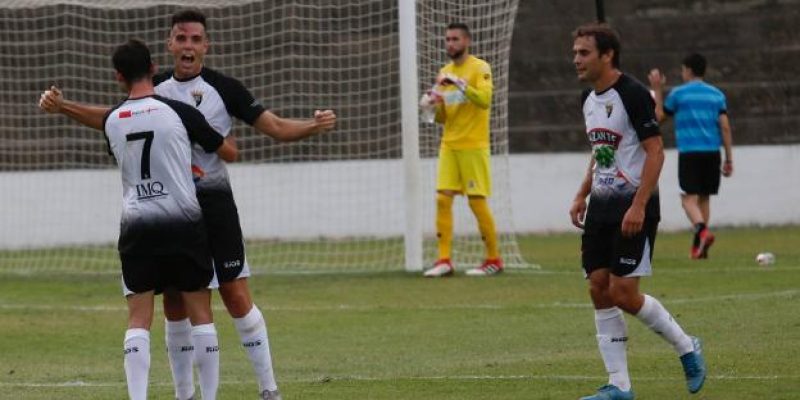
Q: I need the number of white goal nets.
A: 1